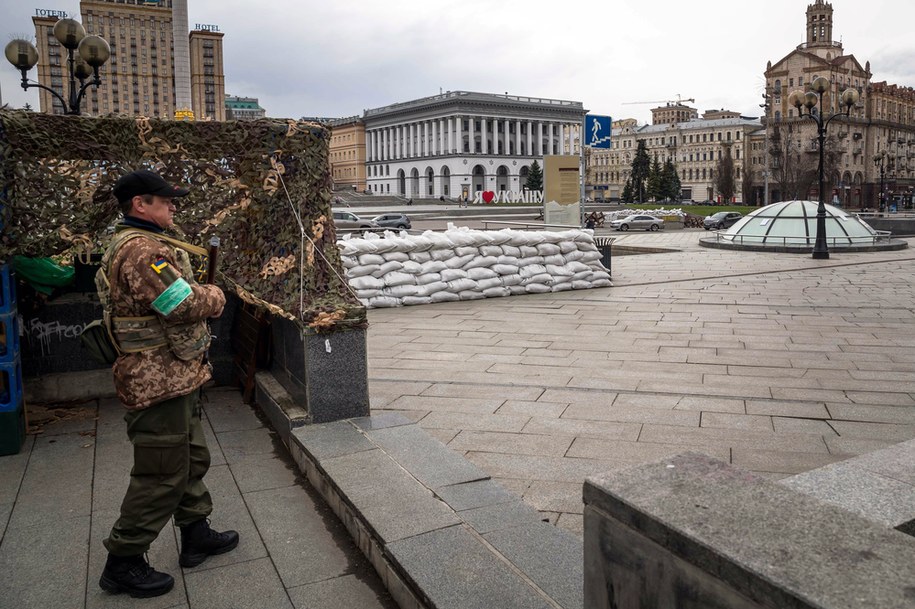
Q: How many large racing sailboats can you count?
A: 0